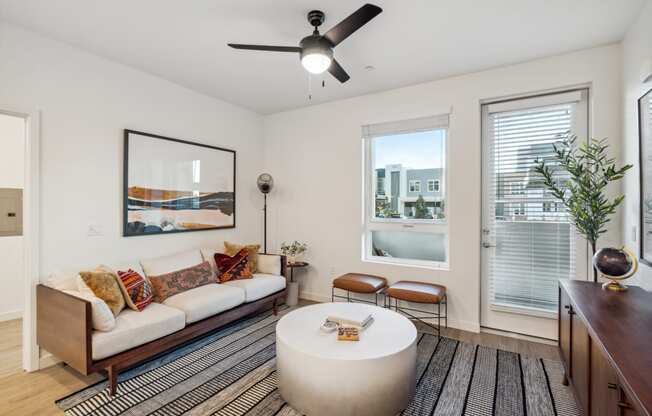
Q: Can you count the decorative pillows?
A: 5